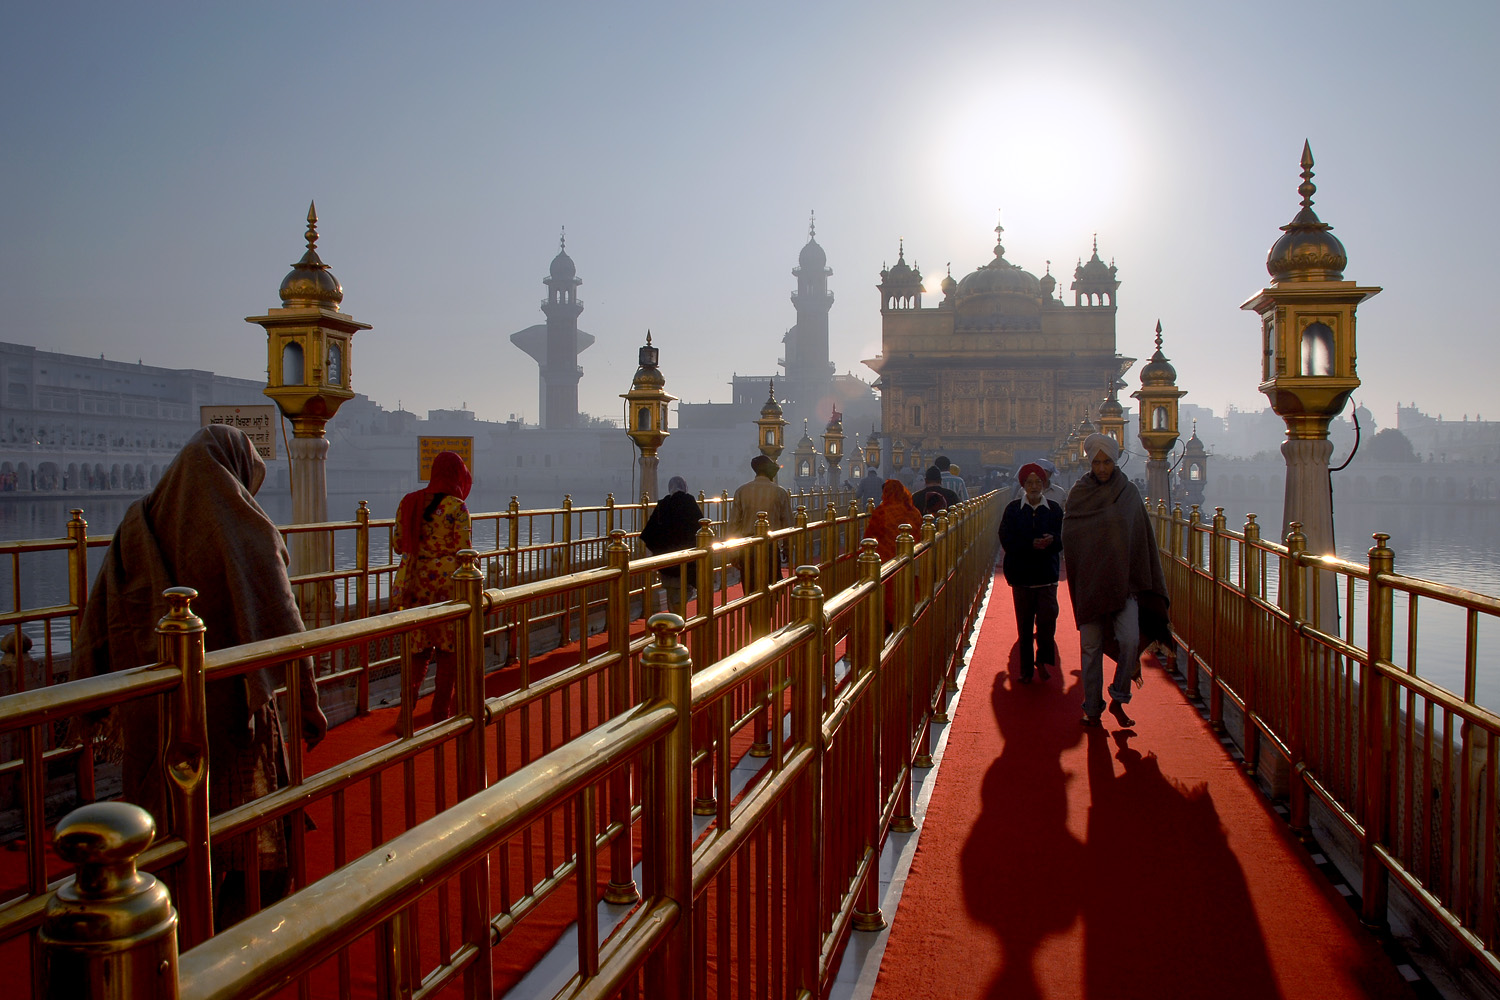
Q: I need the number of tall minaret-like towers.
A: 2